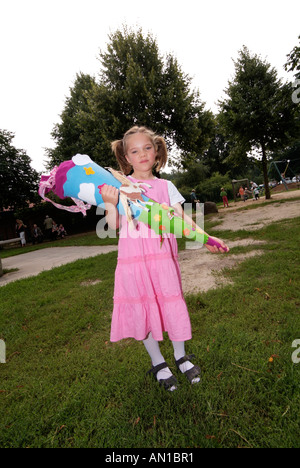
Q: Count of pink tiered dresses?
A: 1